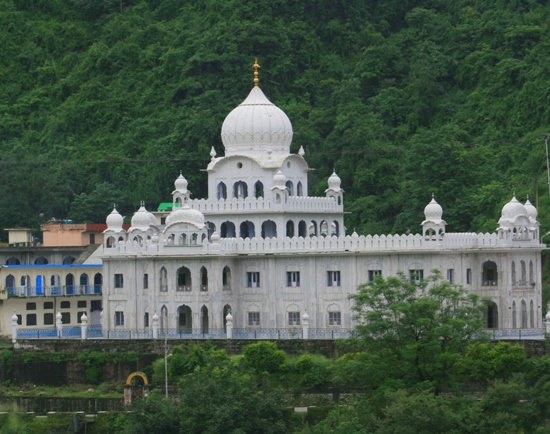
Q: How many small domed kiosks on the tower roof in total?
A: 3